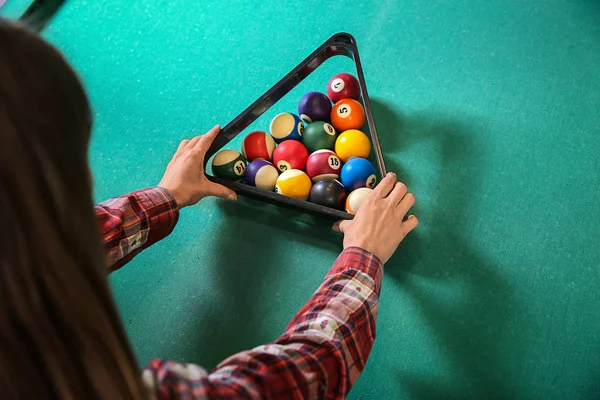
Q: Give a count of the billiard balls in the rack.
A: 15